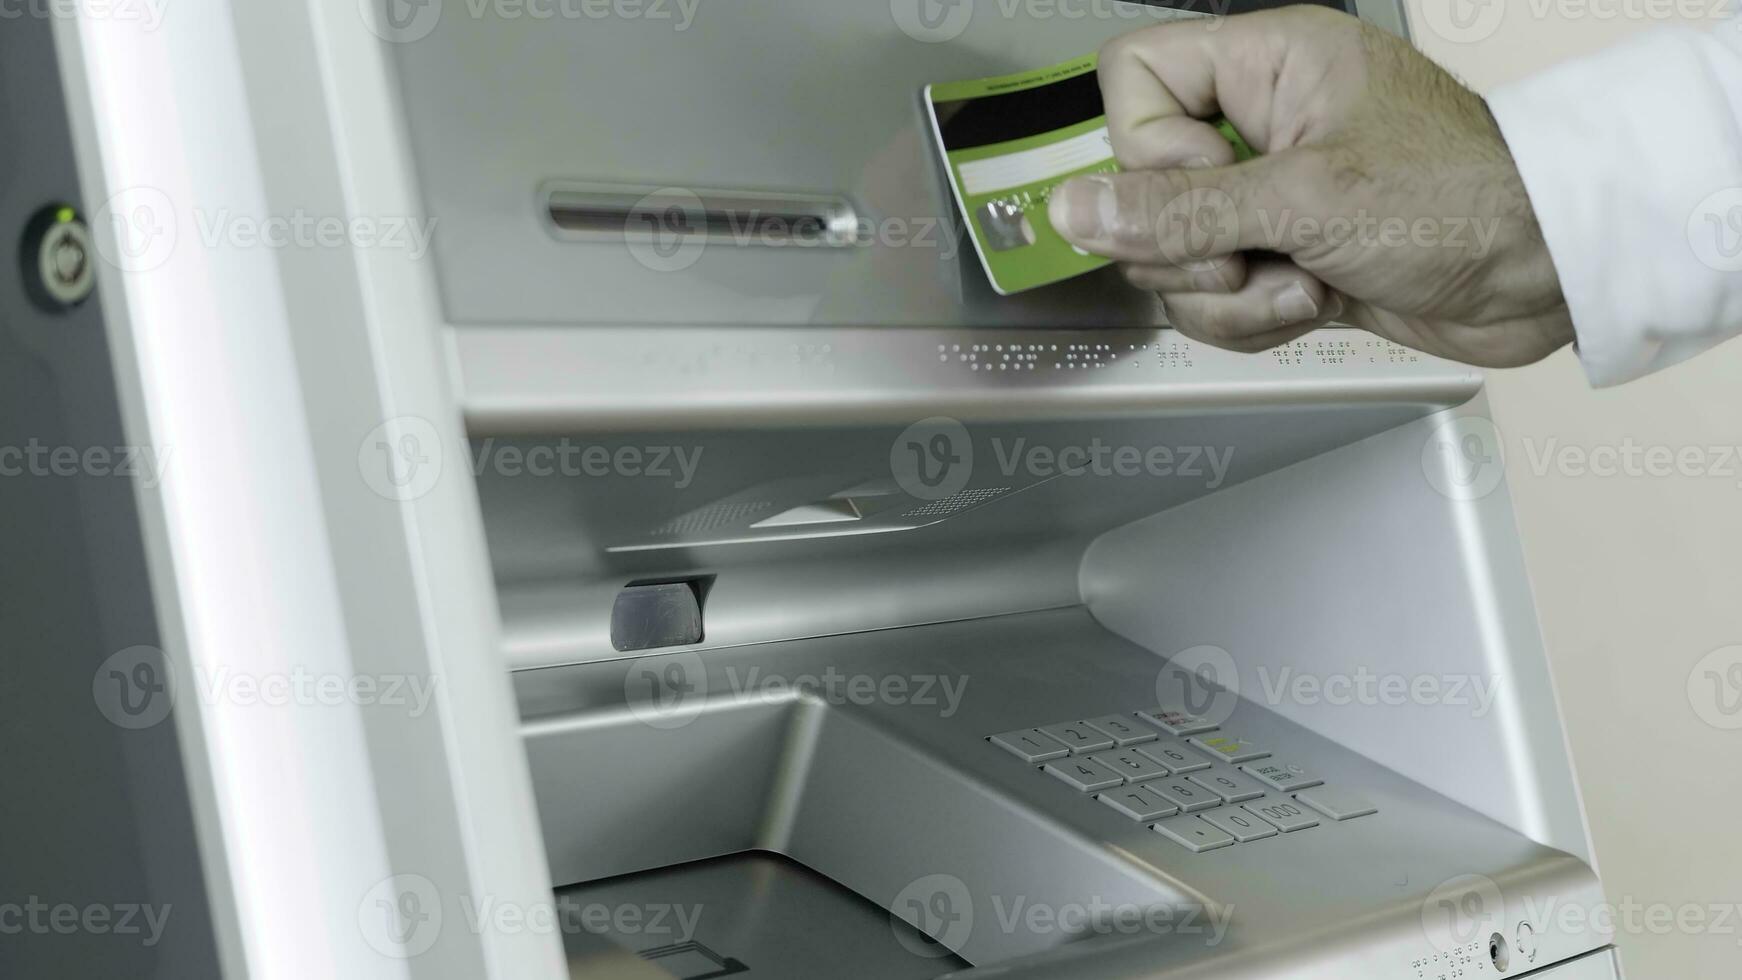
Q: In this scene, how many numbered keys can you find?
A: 11